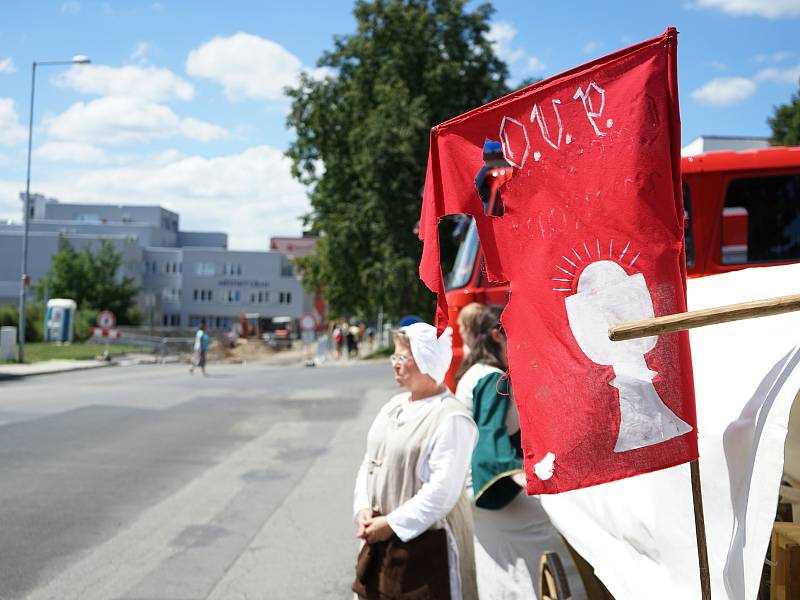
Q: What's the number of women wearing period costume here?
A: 2